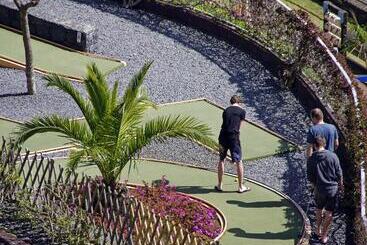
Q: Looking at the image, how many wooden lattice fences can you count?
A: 1